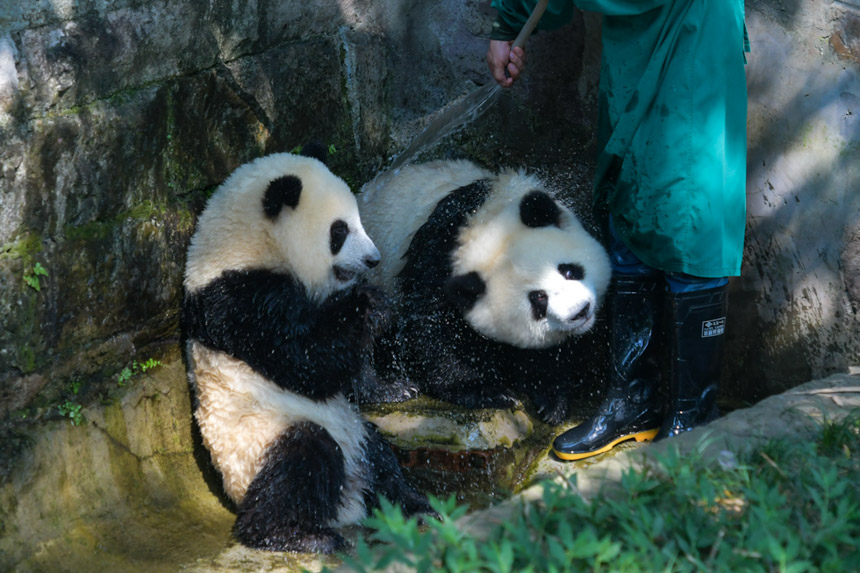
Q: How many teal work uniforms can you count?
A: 1